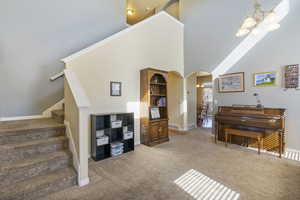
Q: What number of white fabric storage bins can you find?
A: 3